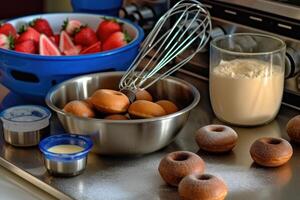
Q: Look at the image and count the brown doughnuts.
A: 5